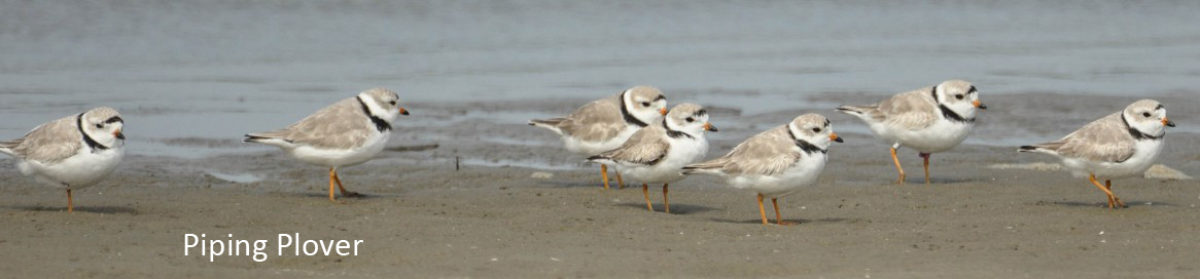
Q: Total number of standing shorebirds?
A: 7